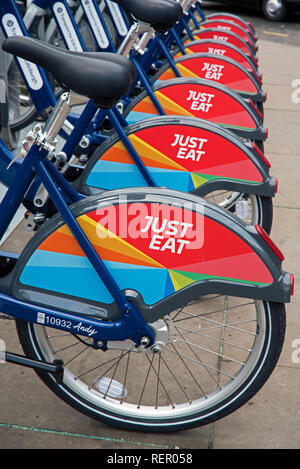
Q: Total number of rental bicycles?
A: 8